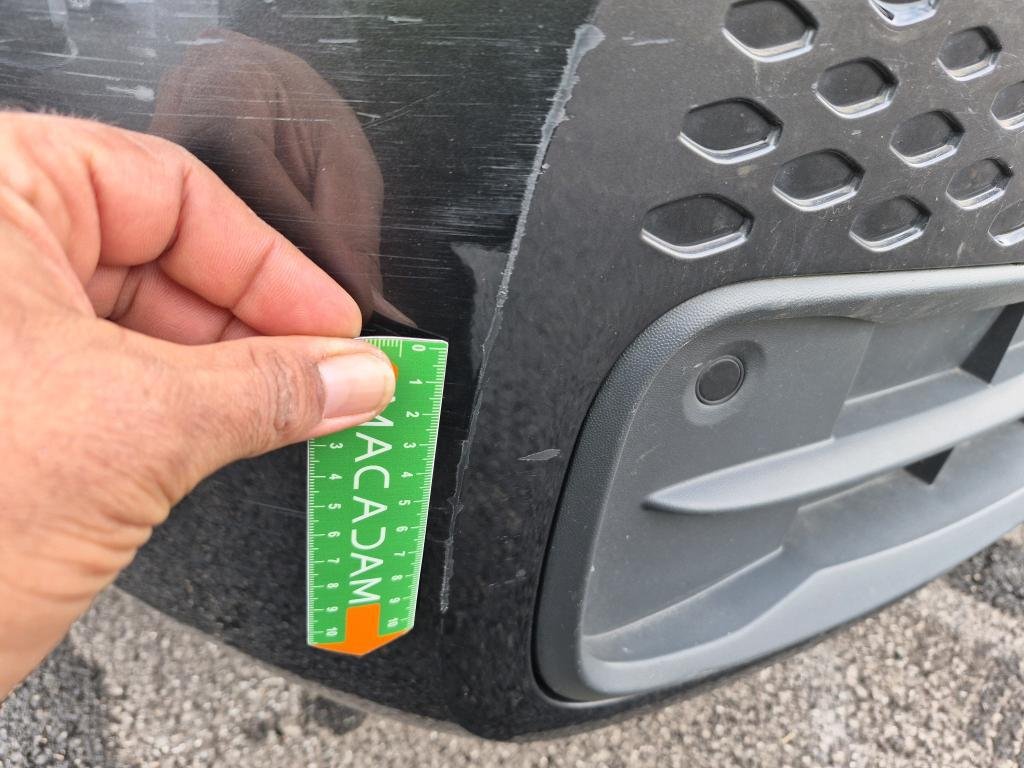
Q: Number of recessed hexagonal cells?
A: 12